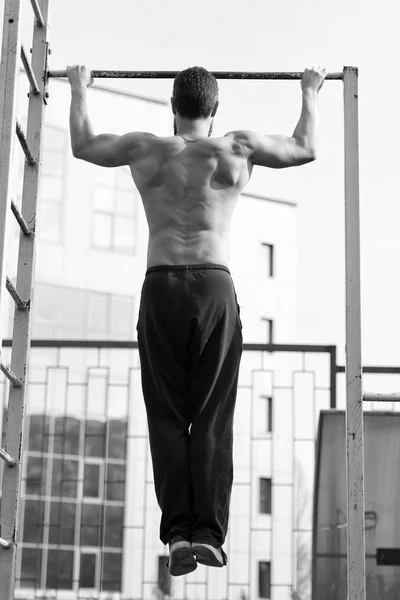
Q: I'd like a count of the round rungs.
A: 8